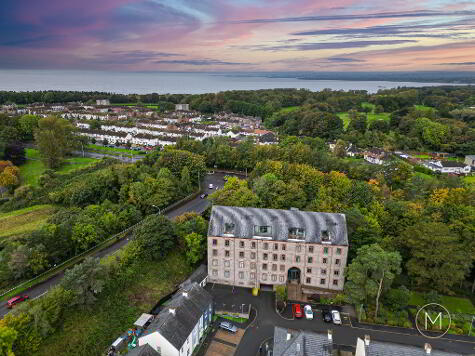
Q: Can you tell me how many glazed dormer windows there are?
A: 4